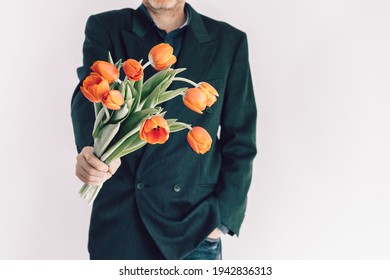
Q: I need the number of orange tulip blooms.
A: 9